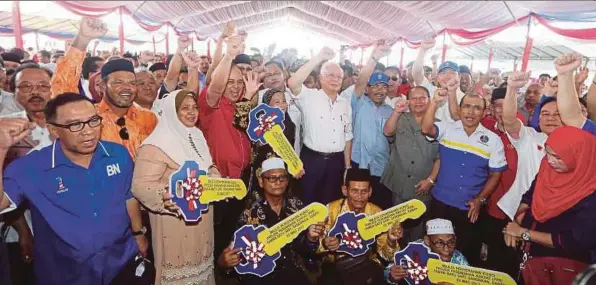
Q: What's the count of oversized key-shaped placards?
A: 5